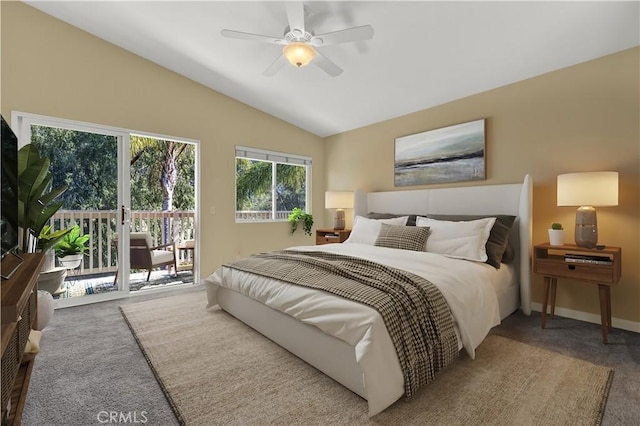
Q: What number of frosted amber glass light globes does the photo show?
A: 1